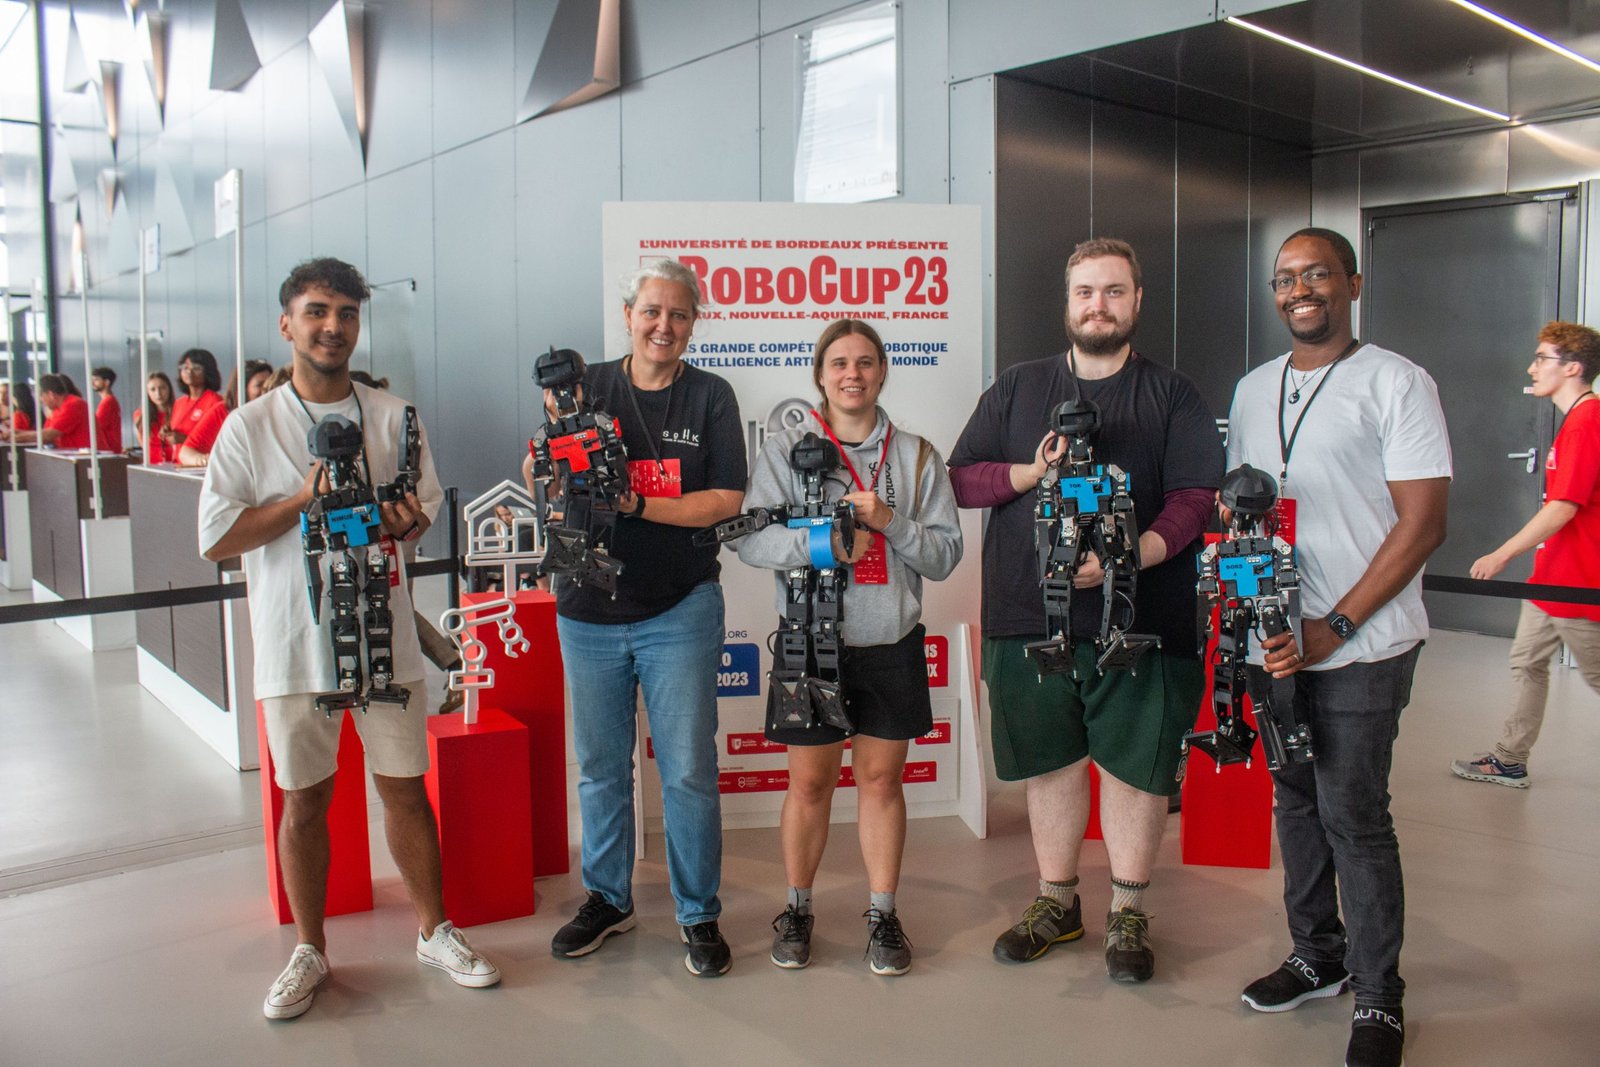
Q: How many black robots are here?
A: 5